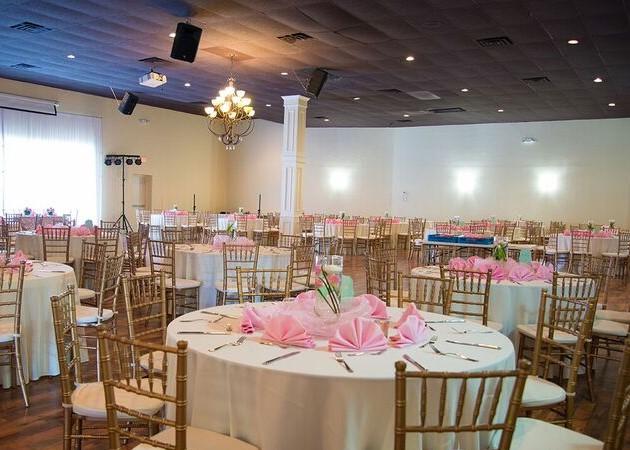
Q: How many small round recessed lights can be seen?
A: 14